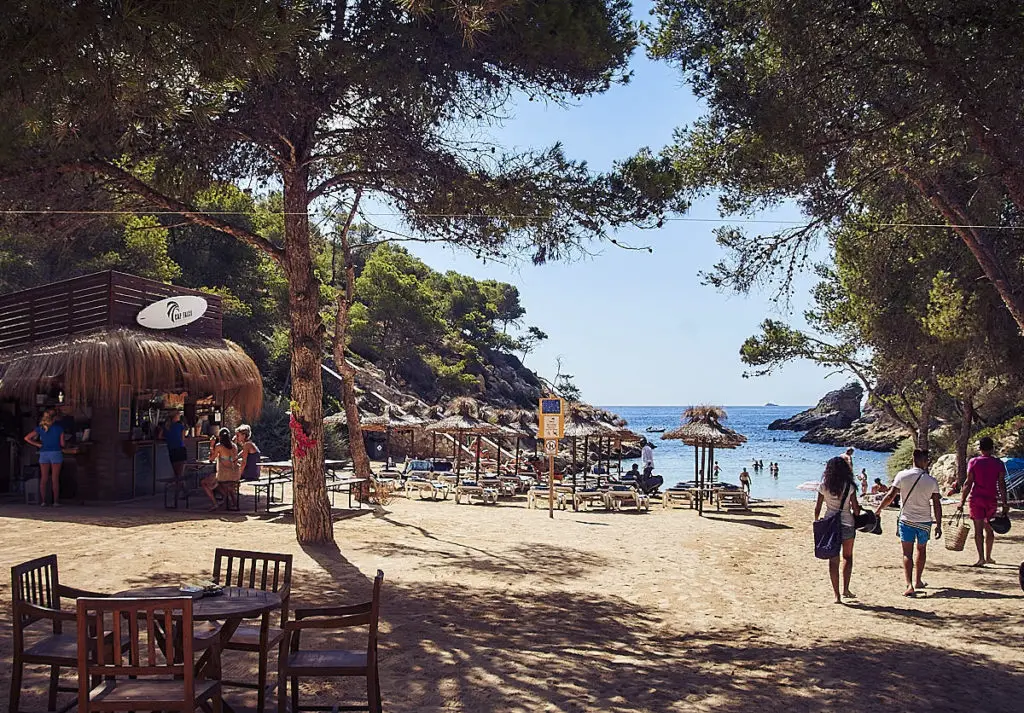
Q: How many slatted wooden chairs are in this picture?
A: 4